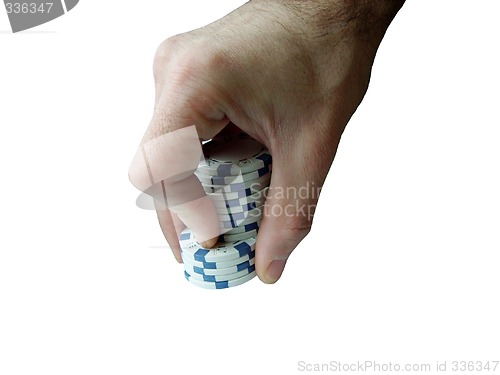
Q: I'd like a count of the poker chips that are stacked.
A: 15